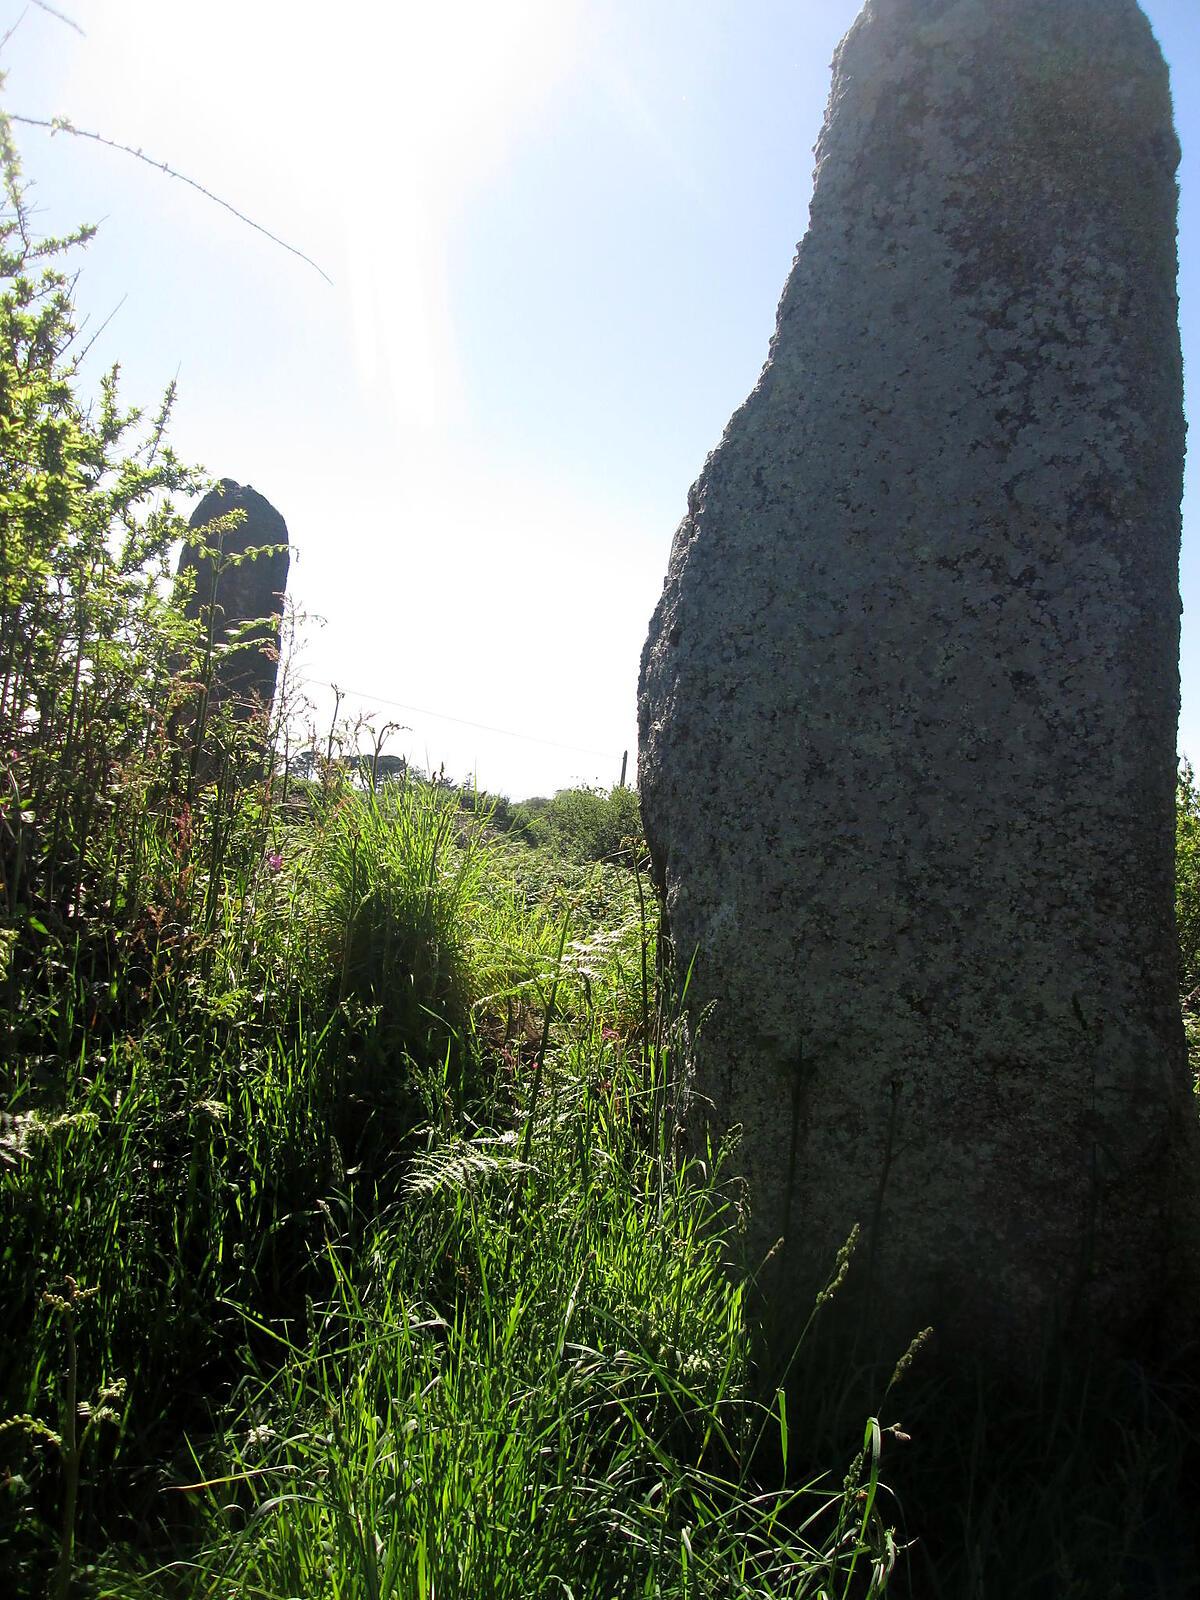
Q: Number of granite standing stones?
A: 2